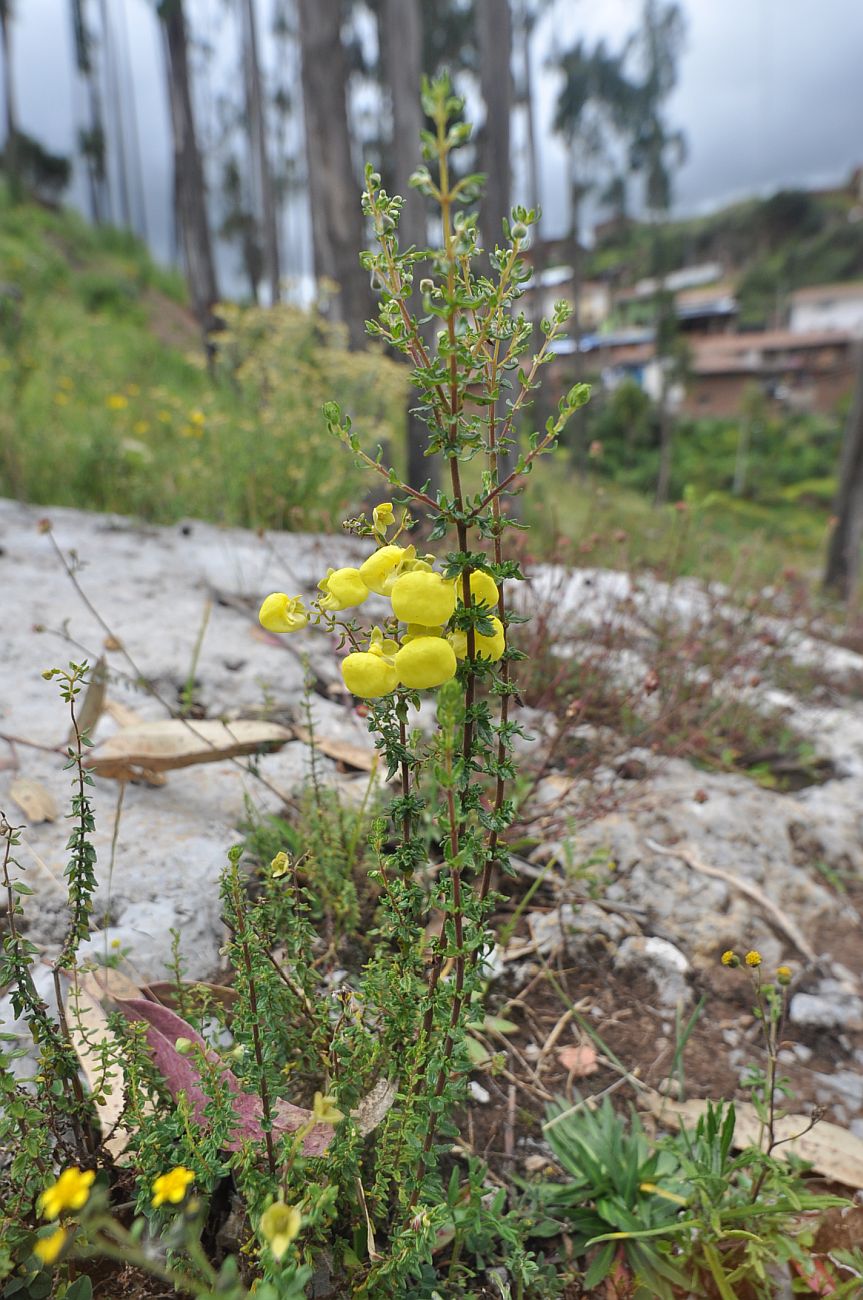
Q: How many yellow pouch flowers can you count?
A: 8